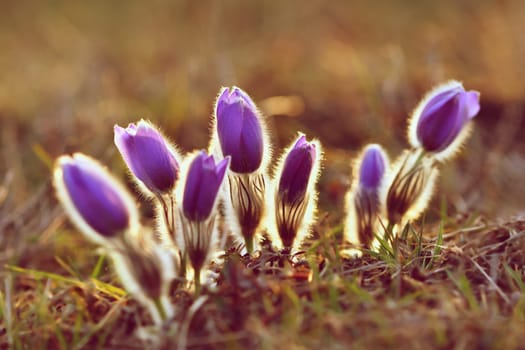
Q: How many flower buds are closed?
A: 7